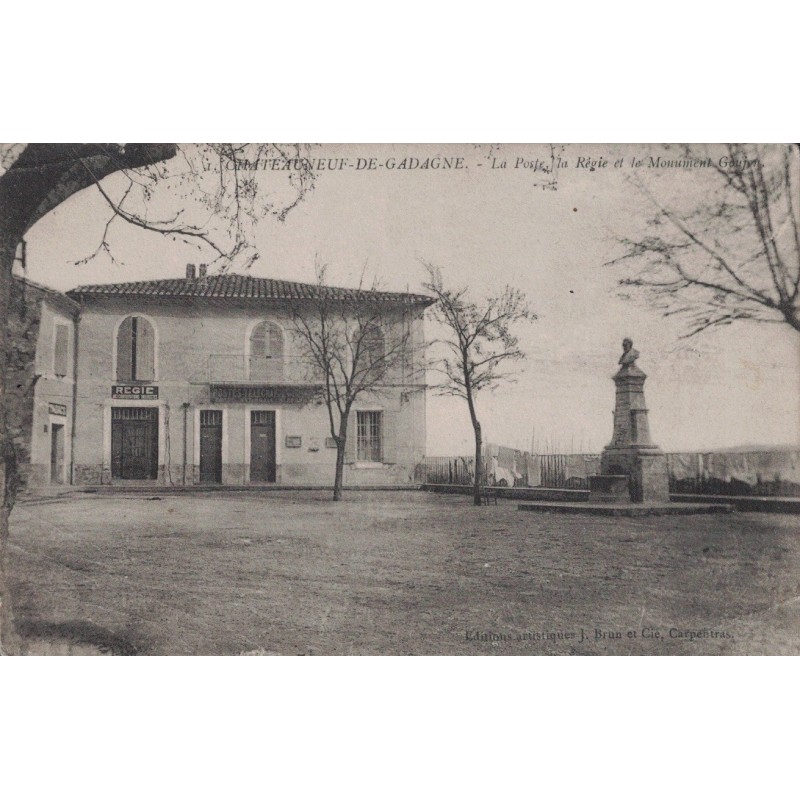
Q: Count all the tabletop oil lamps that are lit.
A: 0